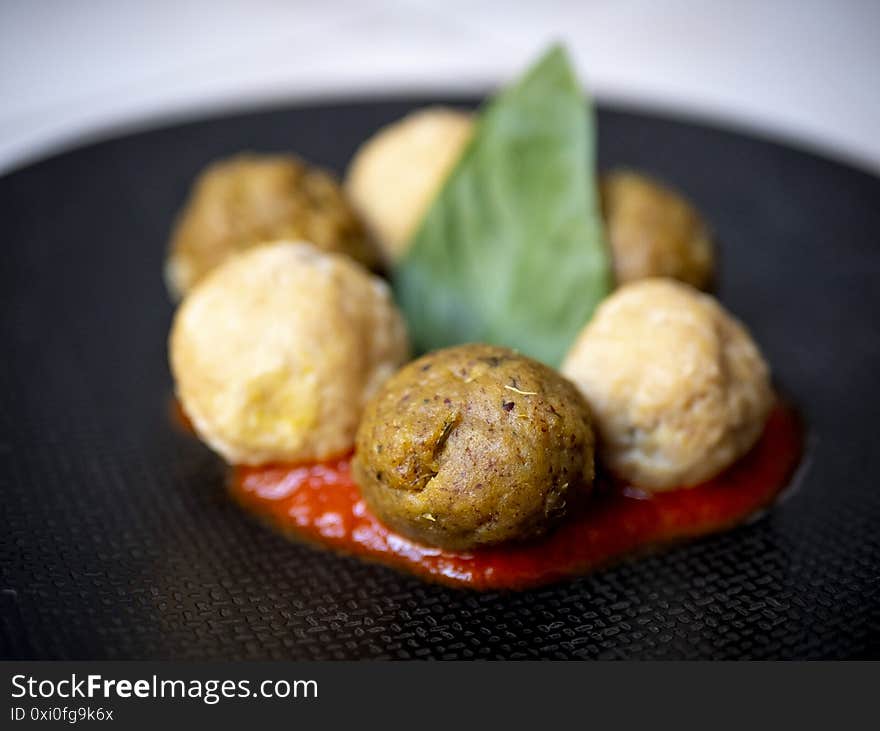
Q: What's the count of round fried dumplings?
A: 6